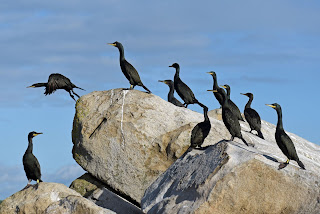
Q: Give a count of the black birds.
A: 11